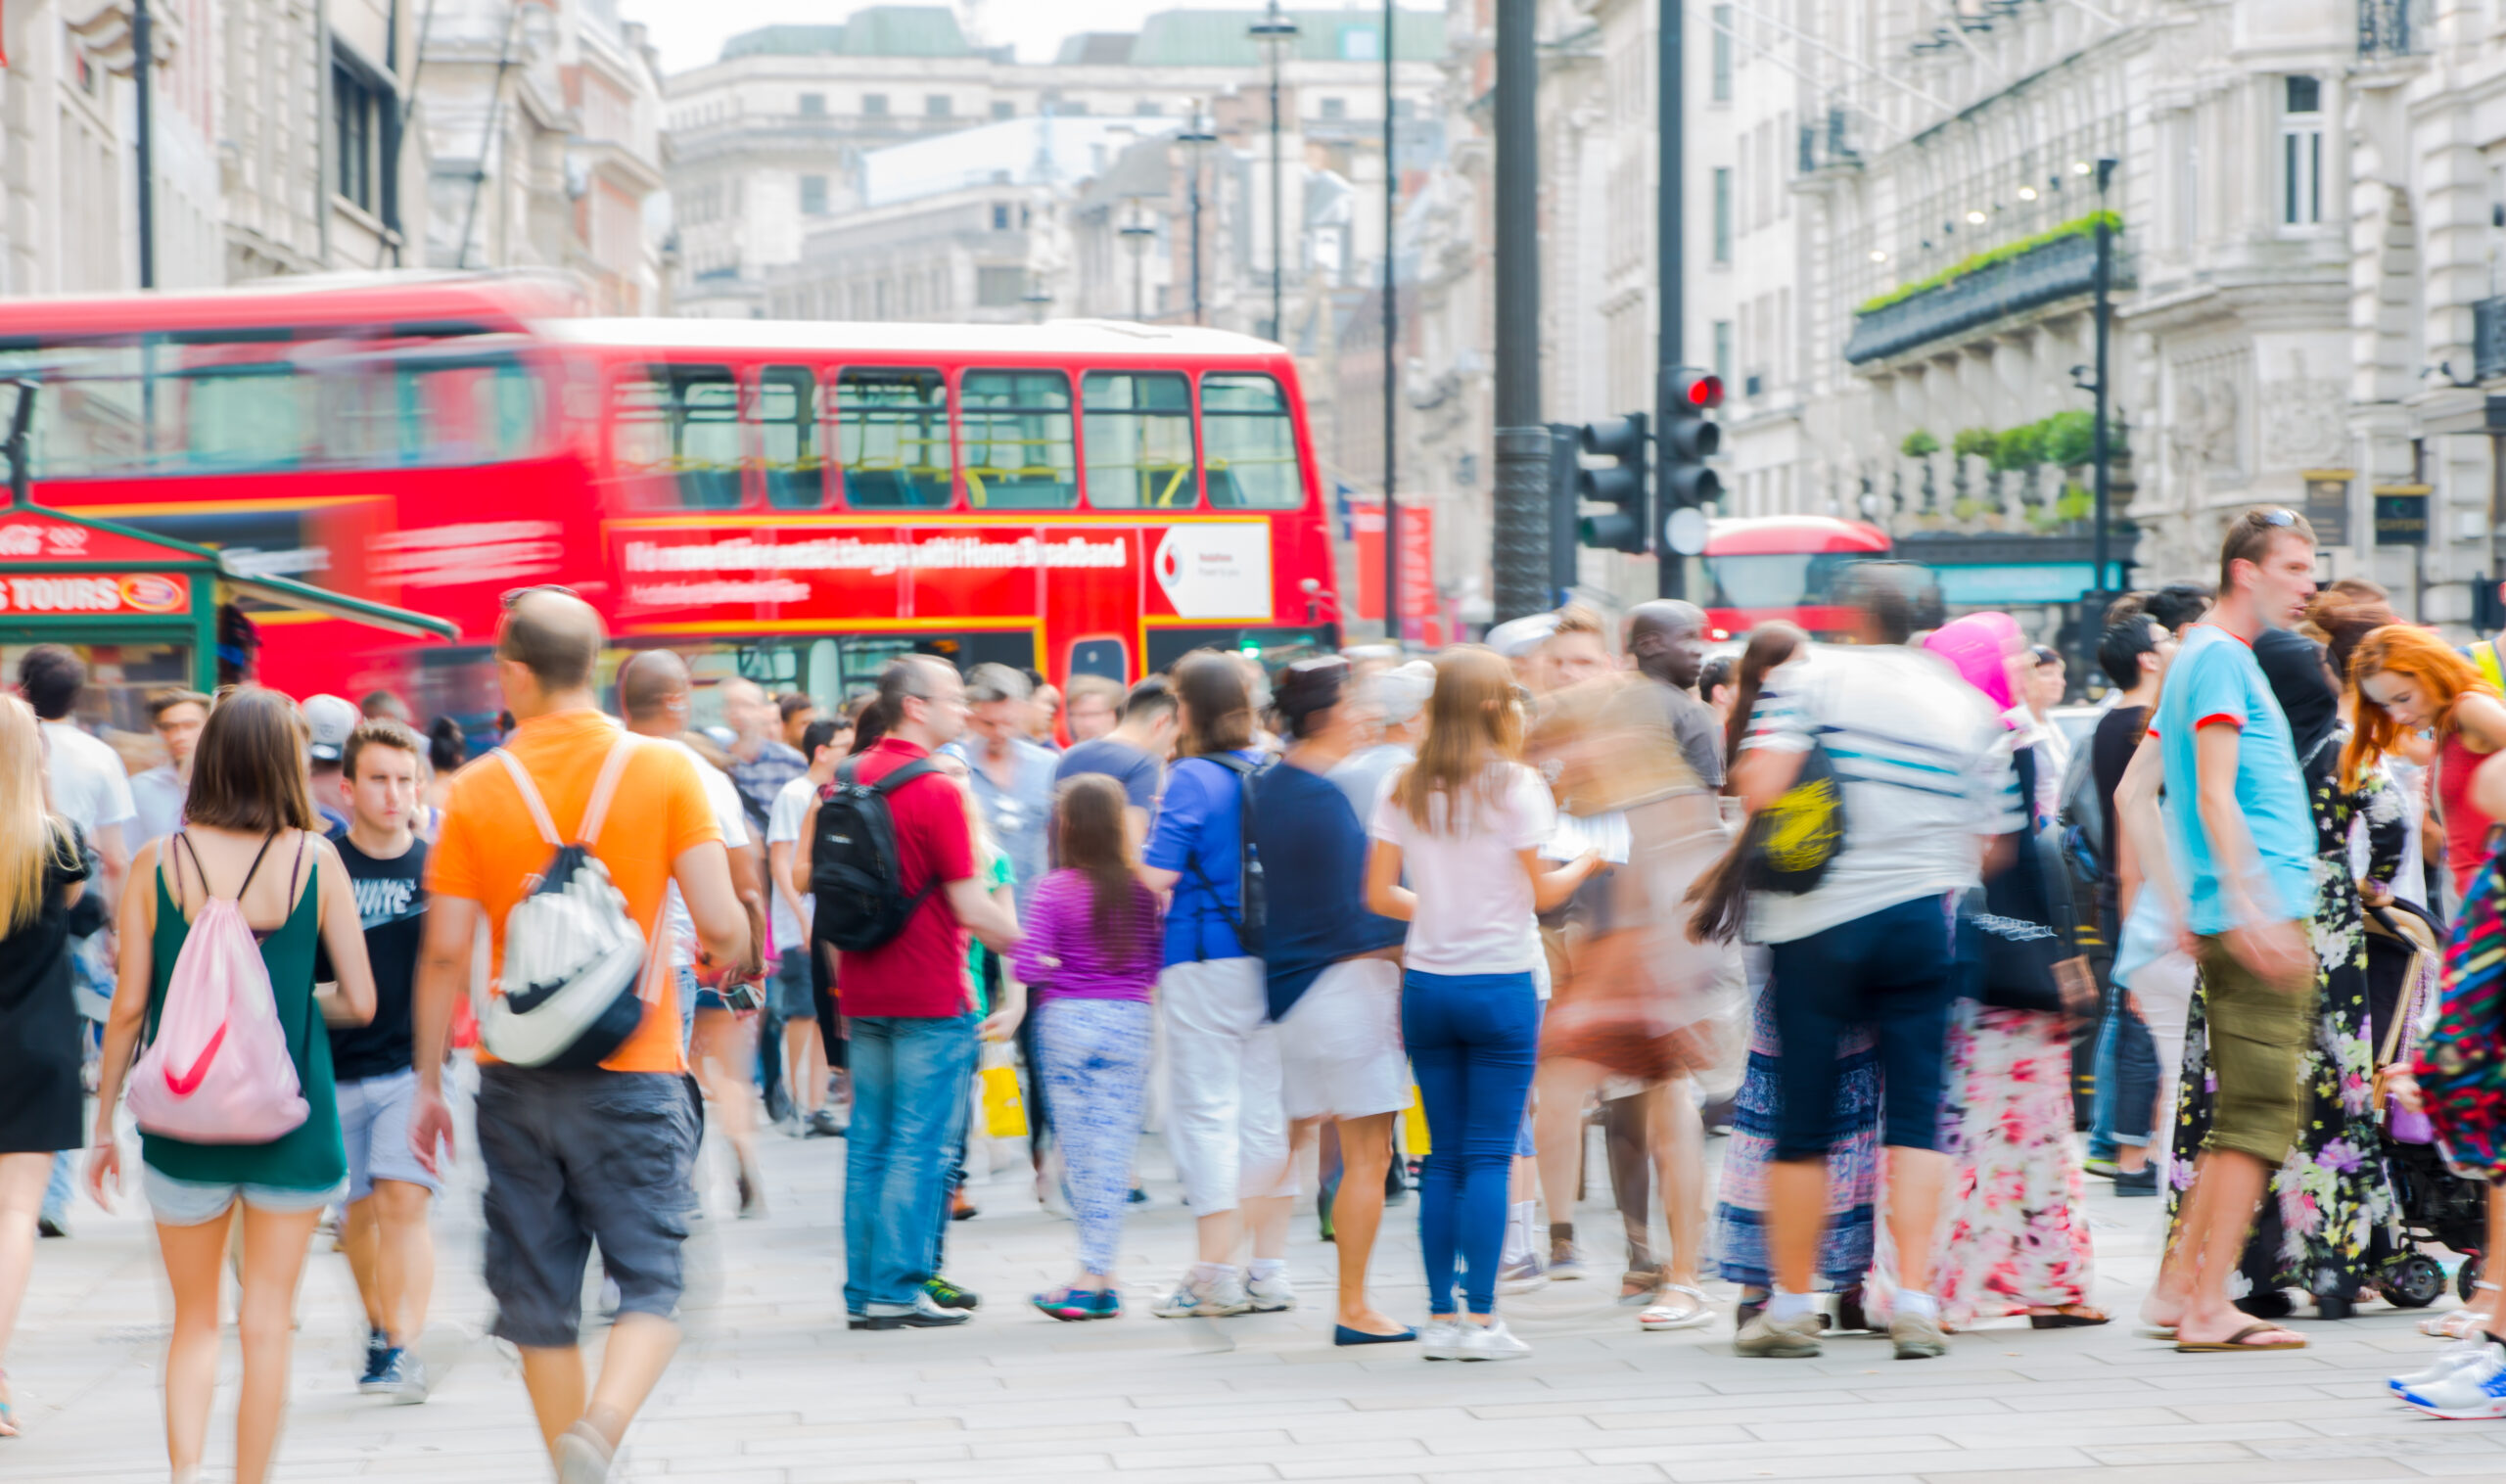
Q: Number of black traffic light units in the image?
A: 2